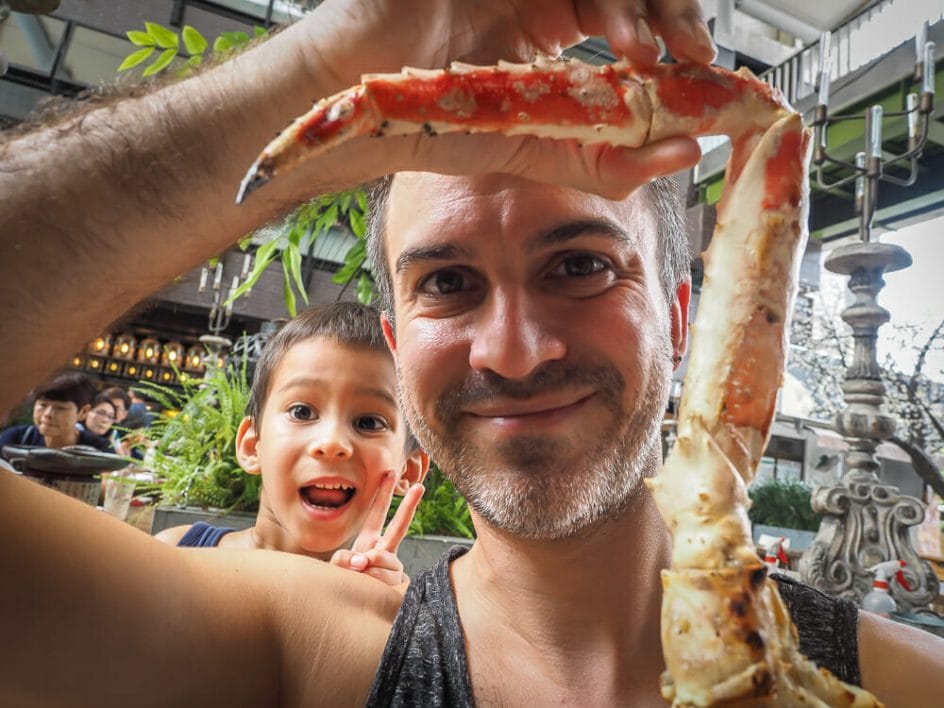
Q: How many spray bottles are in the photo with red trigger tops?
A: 2